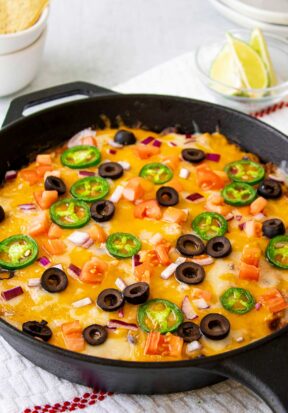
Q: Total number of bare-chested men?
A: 0